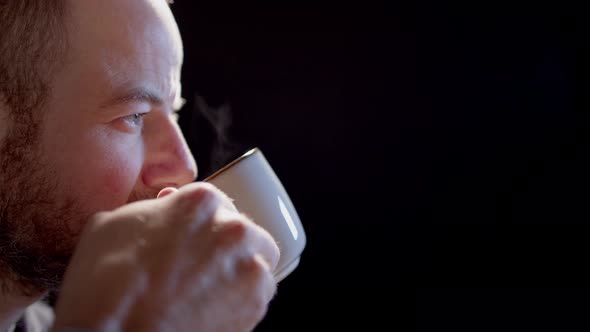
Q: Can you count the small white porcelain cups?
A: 1